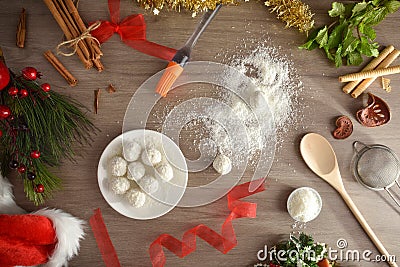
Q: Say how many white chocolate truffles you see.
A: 9